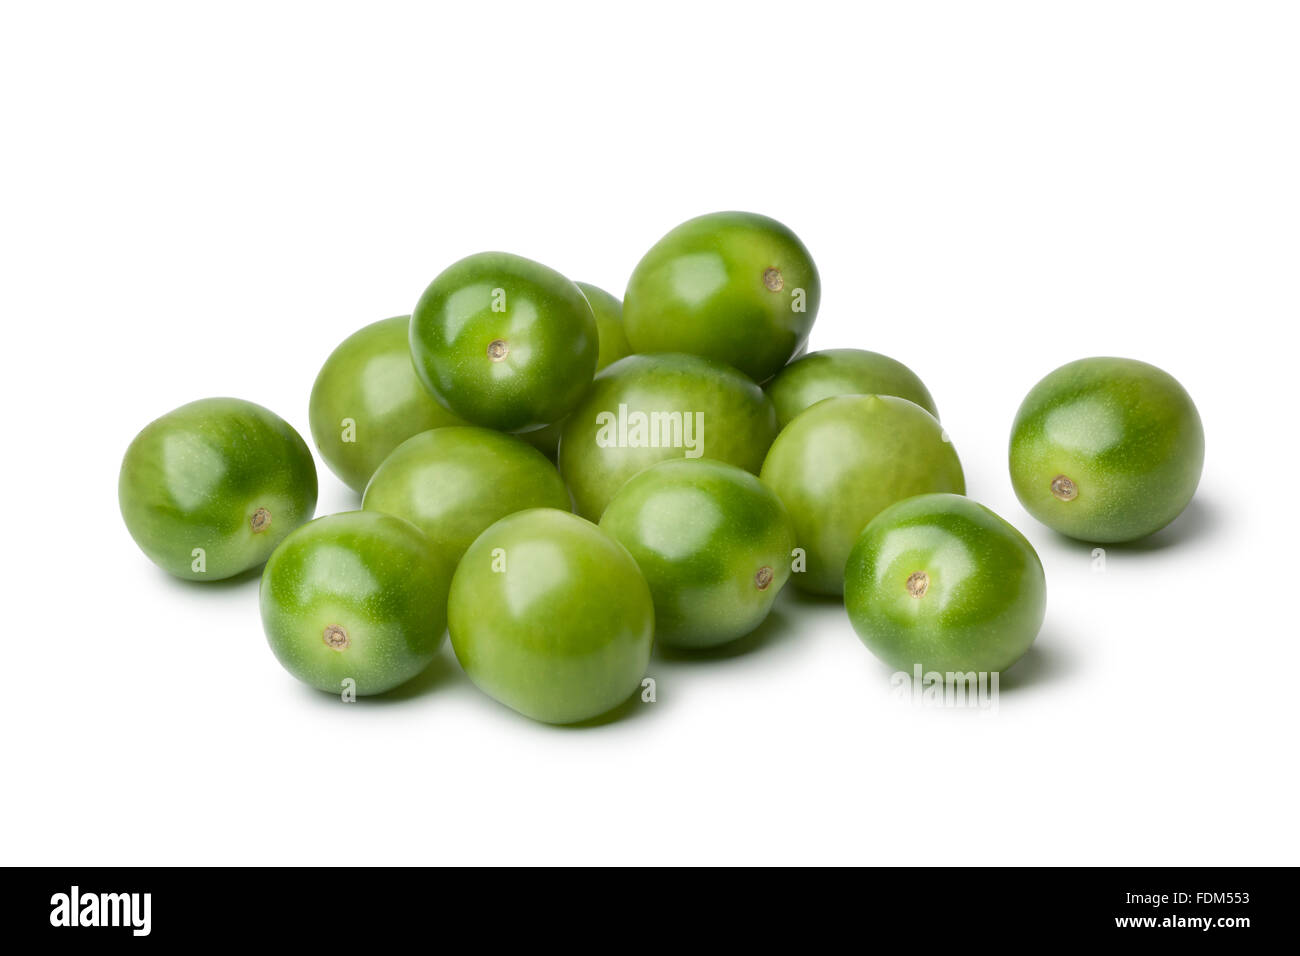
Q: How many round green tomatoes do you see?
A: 14